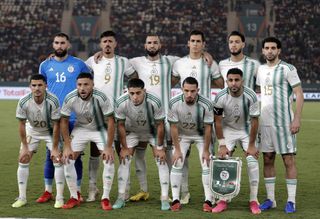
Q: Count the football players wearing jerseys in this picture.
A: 11